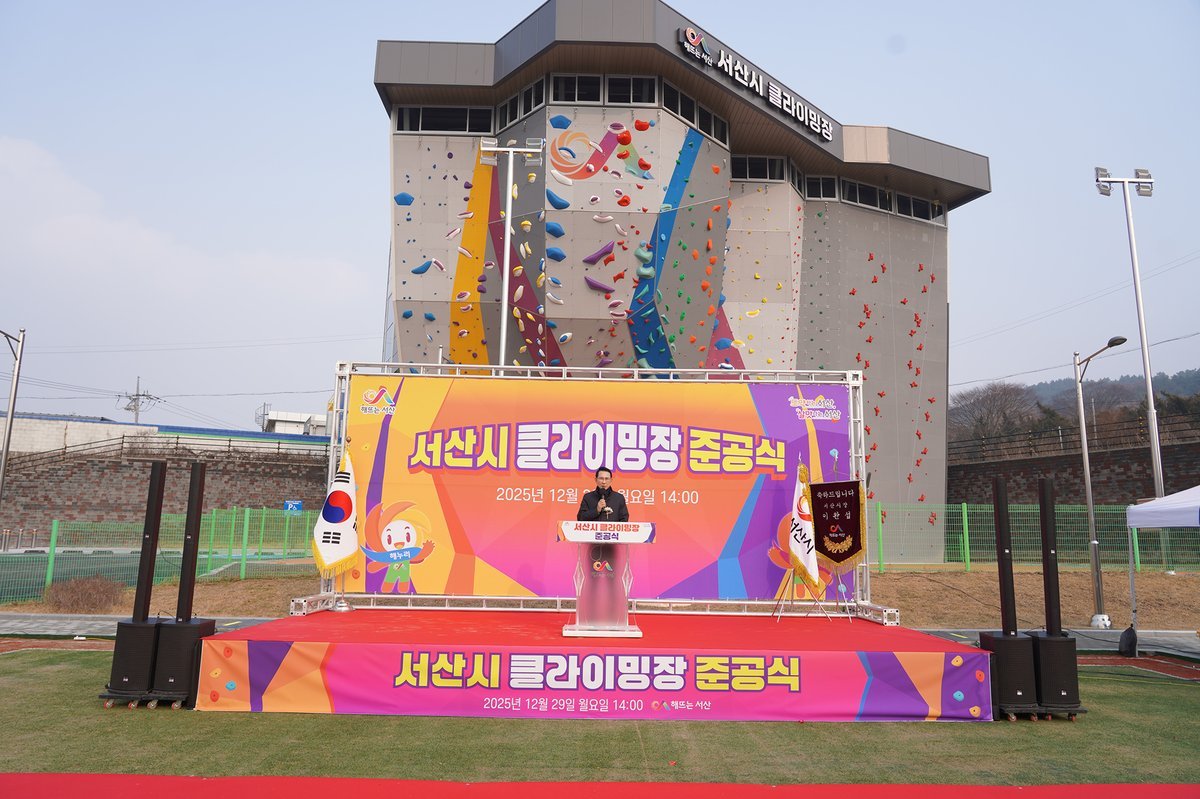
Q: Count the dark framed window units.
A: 12